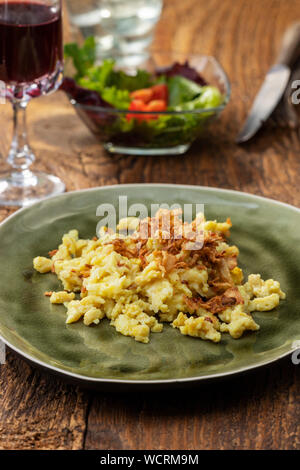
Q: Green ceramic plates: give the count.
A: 1